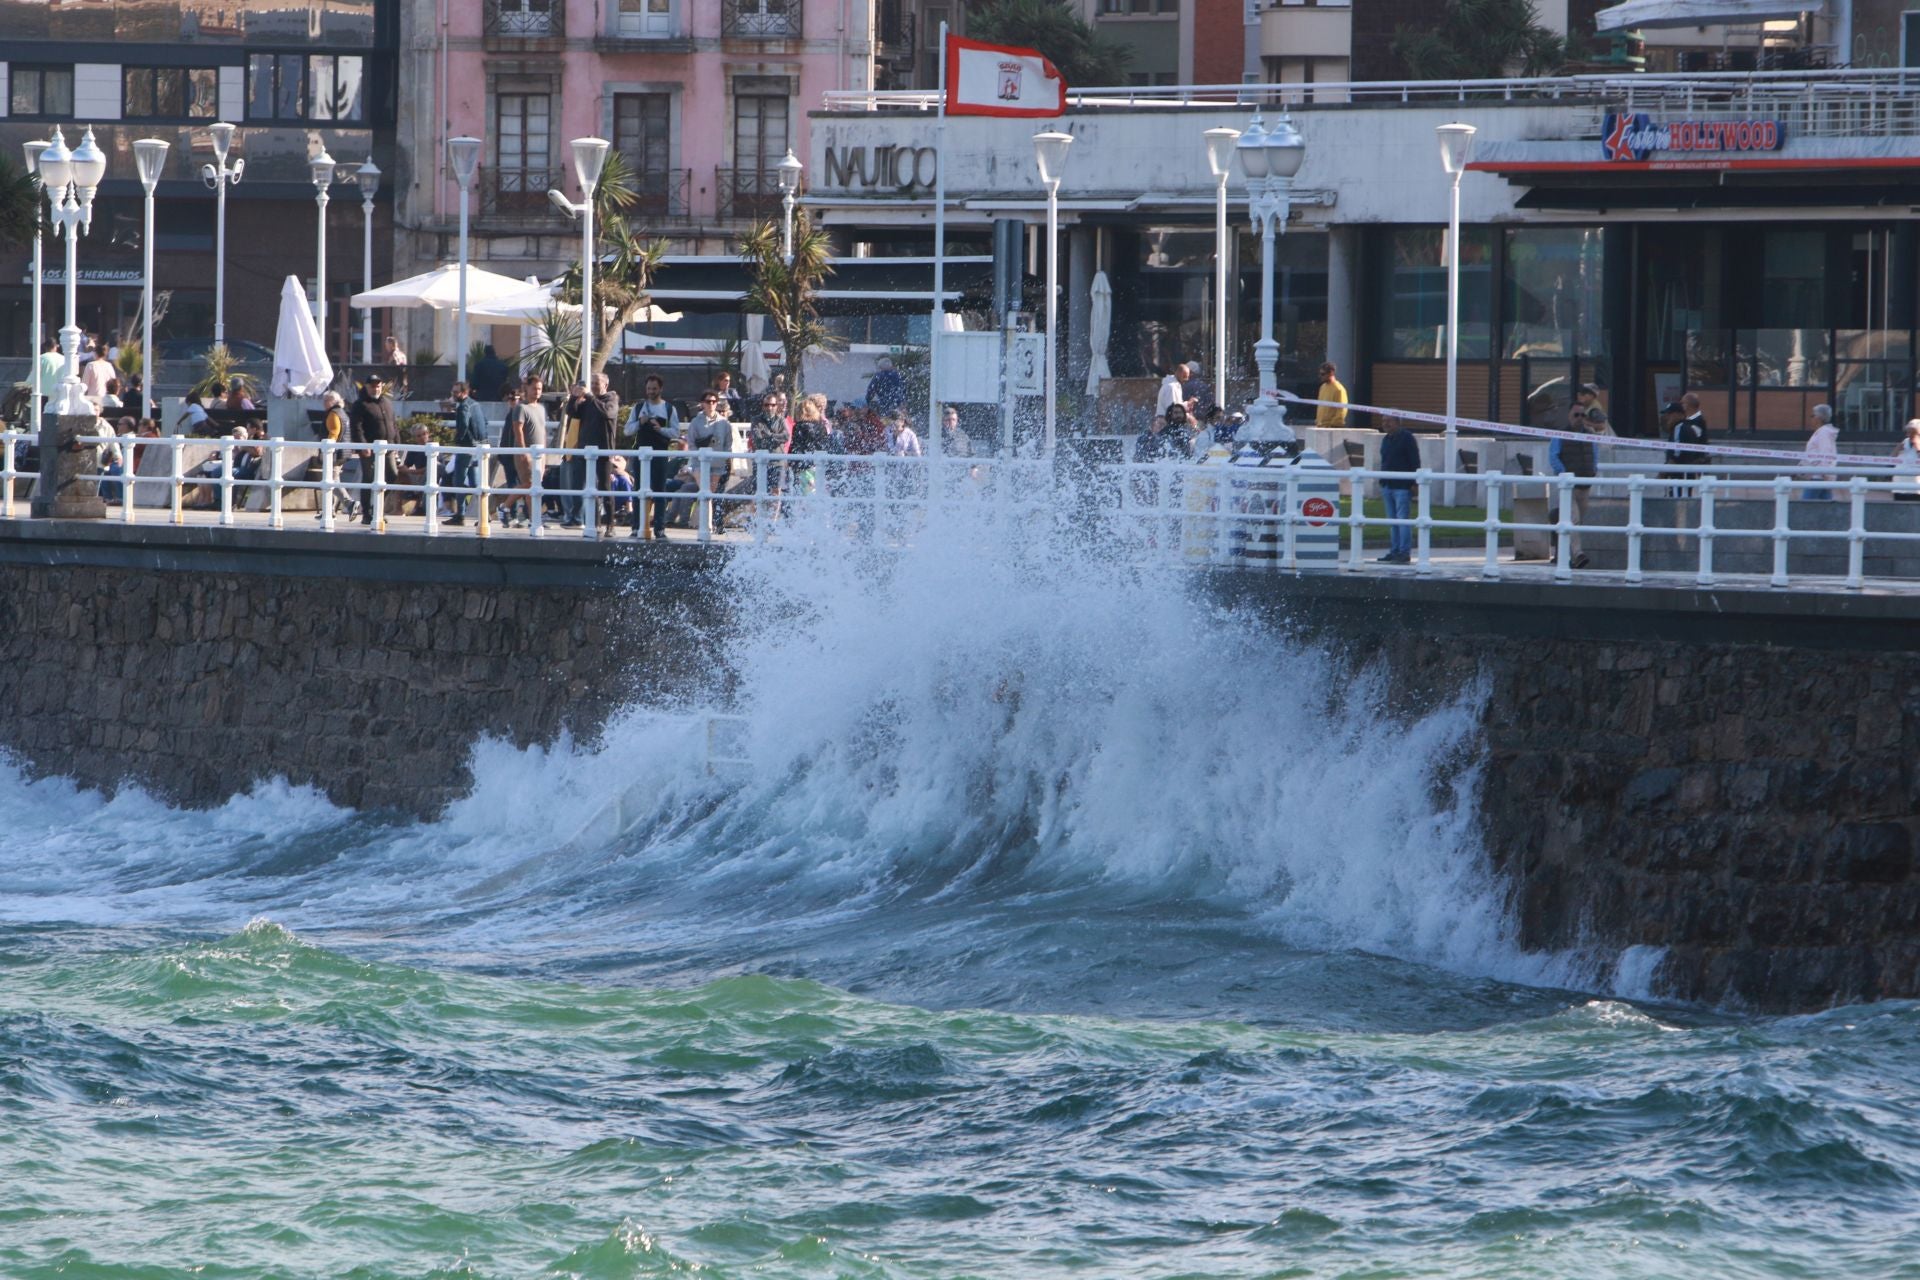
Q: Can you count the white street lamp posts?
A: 13